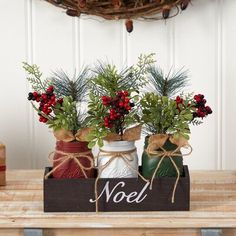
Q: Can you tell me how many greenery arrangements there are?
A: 3